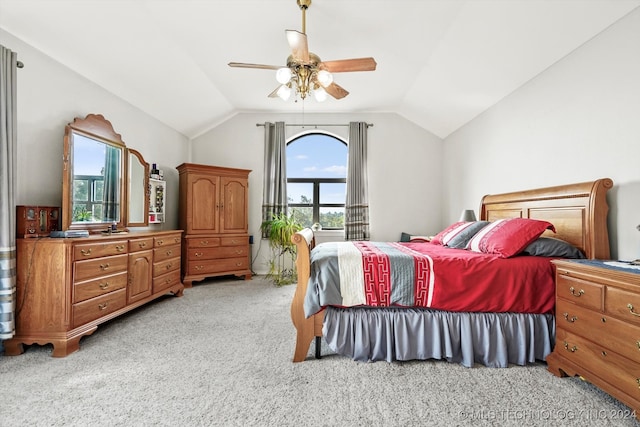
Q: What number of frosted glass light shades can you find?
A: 4